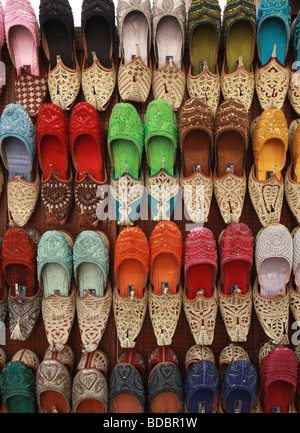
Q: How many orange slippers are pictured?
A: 2